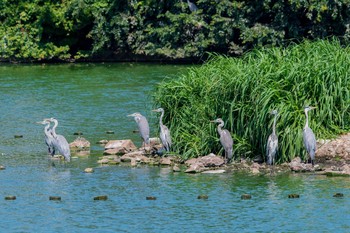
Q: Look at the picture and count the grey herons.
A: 7